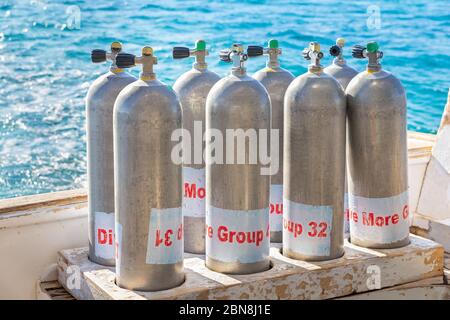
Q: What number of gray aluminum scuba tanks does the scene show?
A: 8